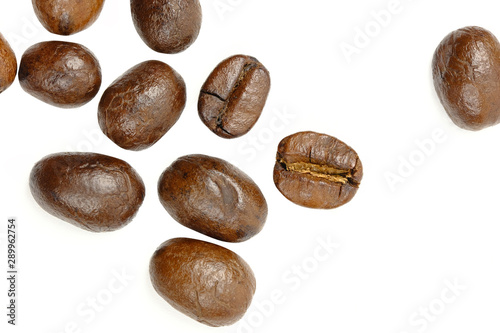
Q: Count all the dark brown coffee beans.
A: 11